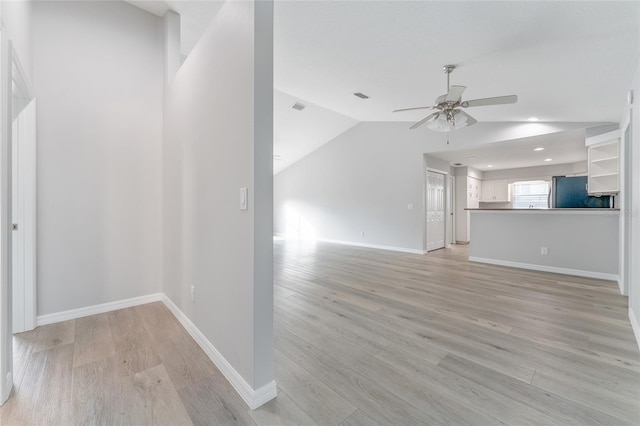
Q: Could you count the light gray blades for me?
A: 5